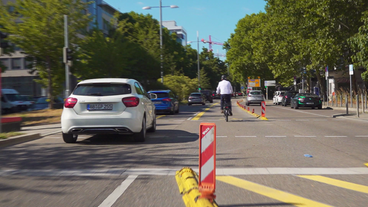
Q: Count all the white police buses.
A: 0